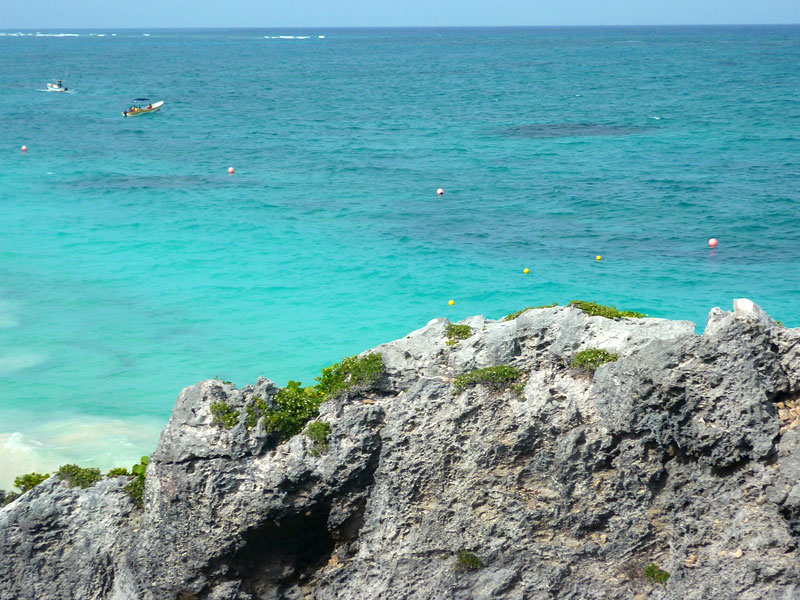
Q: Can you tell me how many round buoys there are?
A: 7